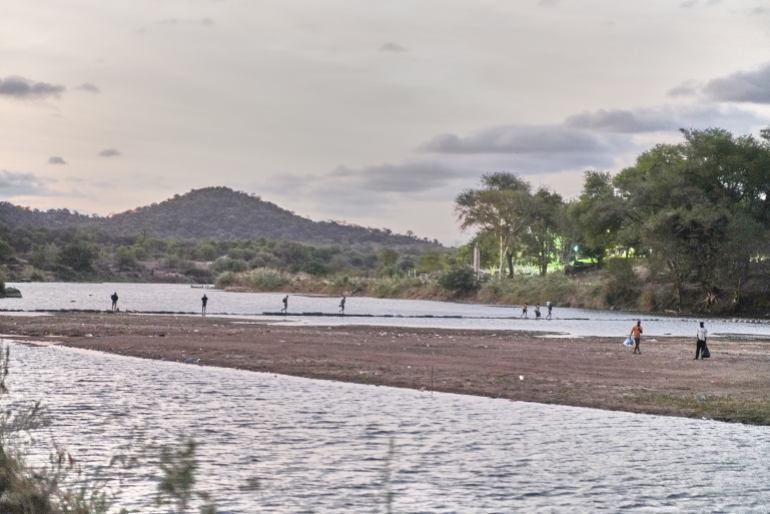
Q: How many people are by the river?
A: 9